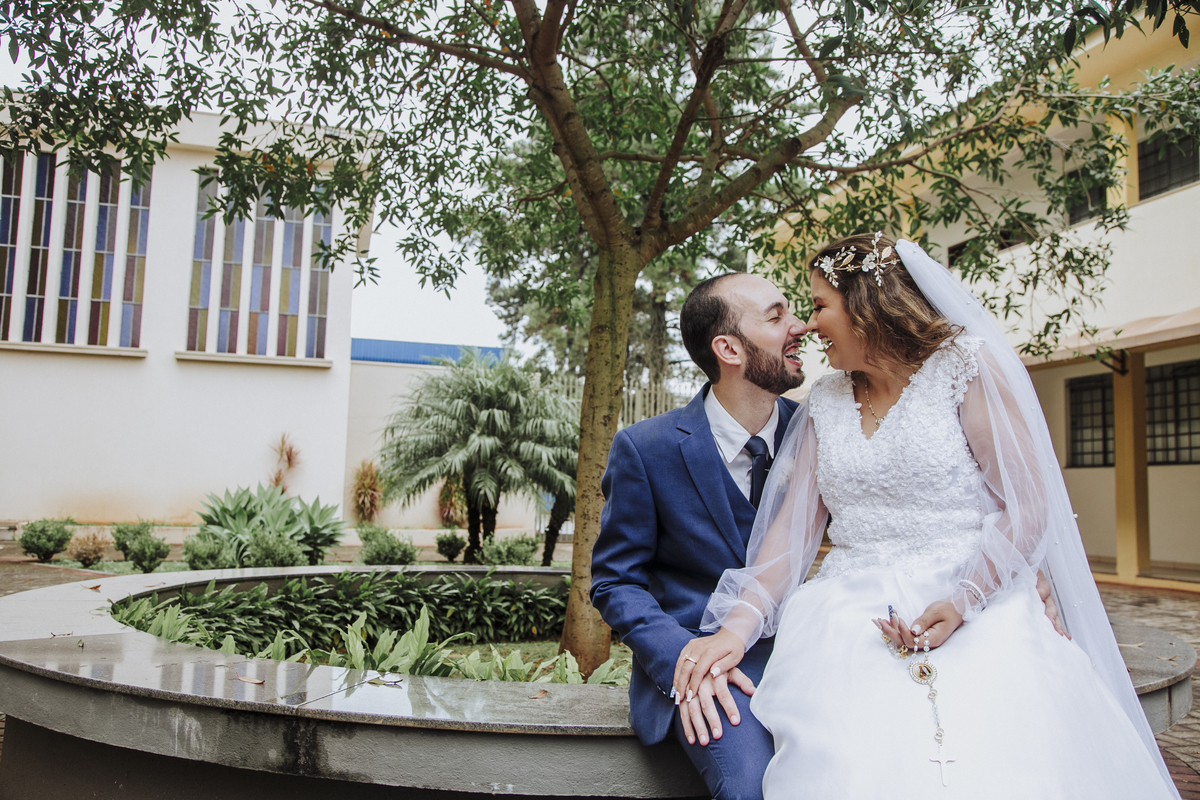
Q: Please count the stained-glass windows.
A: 10